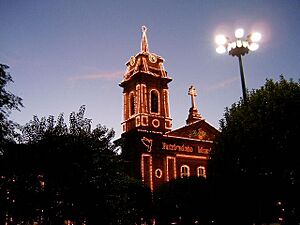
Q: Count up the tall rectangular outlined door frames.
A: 2